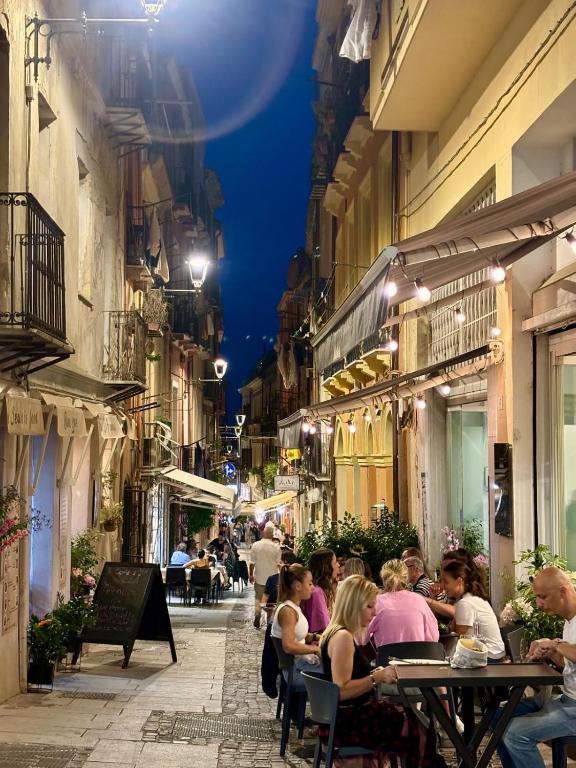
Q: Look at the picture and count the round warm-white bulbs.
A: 14